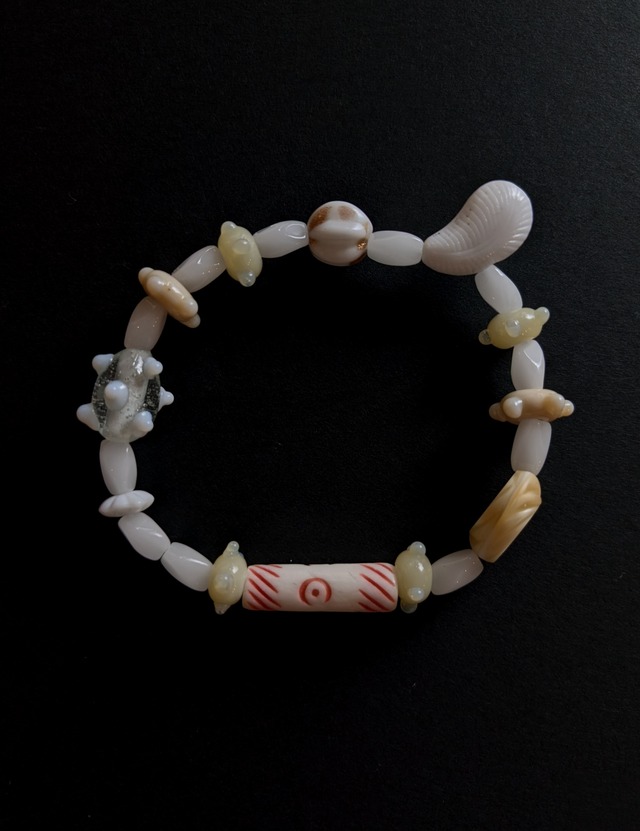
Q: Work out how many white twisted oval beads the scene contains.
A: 11